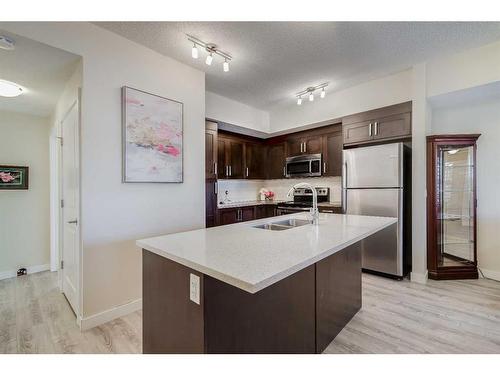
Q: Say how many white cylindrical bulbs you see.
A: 6